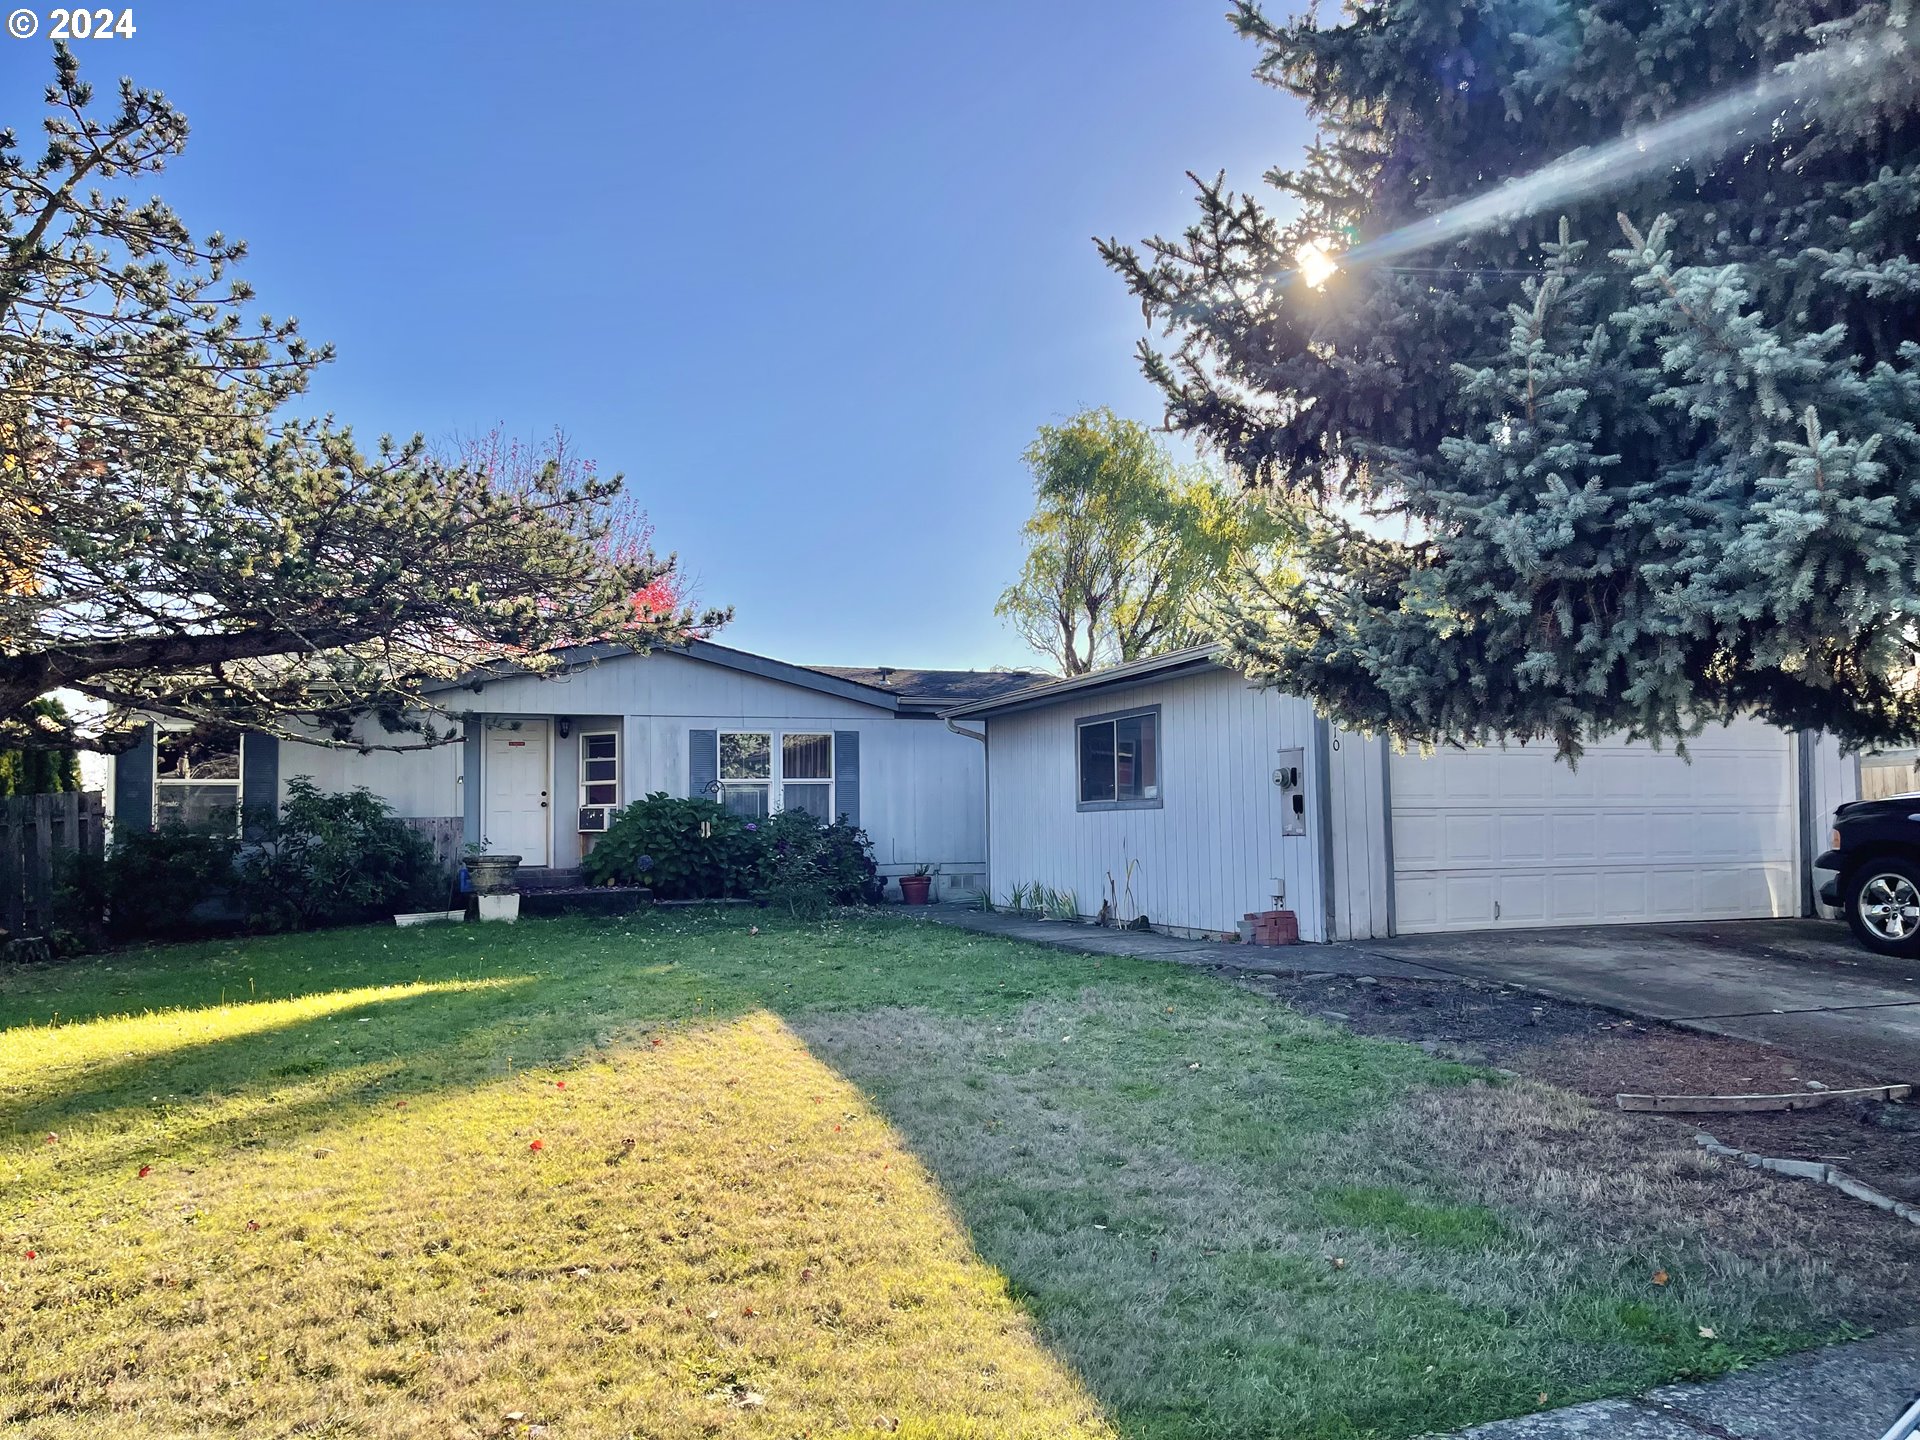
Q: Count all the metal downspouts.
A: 1